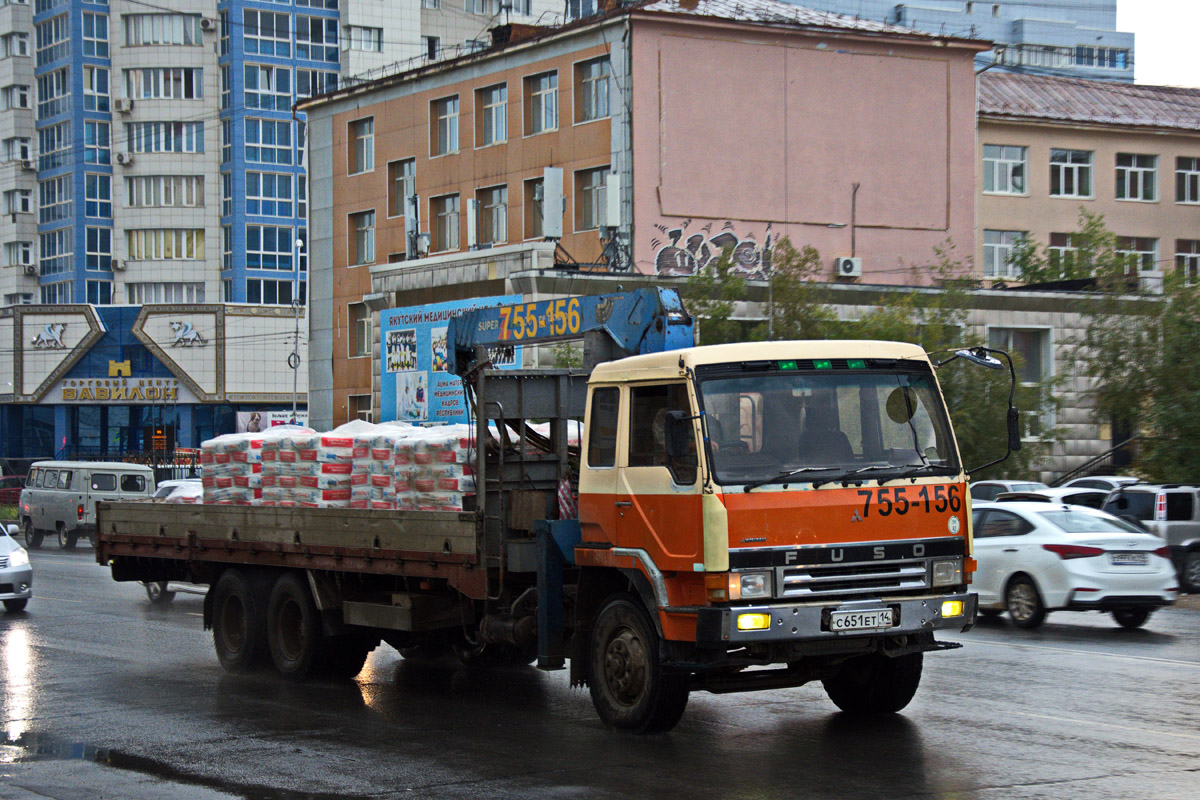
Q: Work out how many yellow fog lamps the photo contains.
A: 2